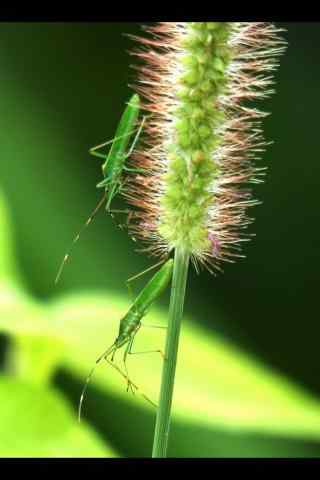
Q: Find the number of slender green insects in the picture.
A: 2